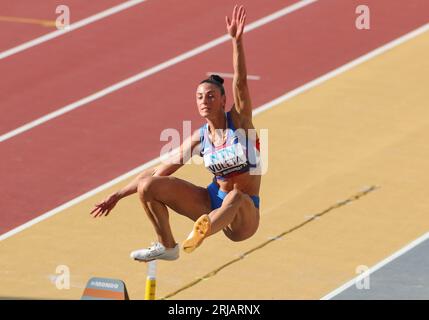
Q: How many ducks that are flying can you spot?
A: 0